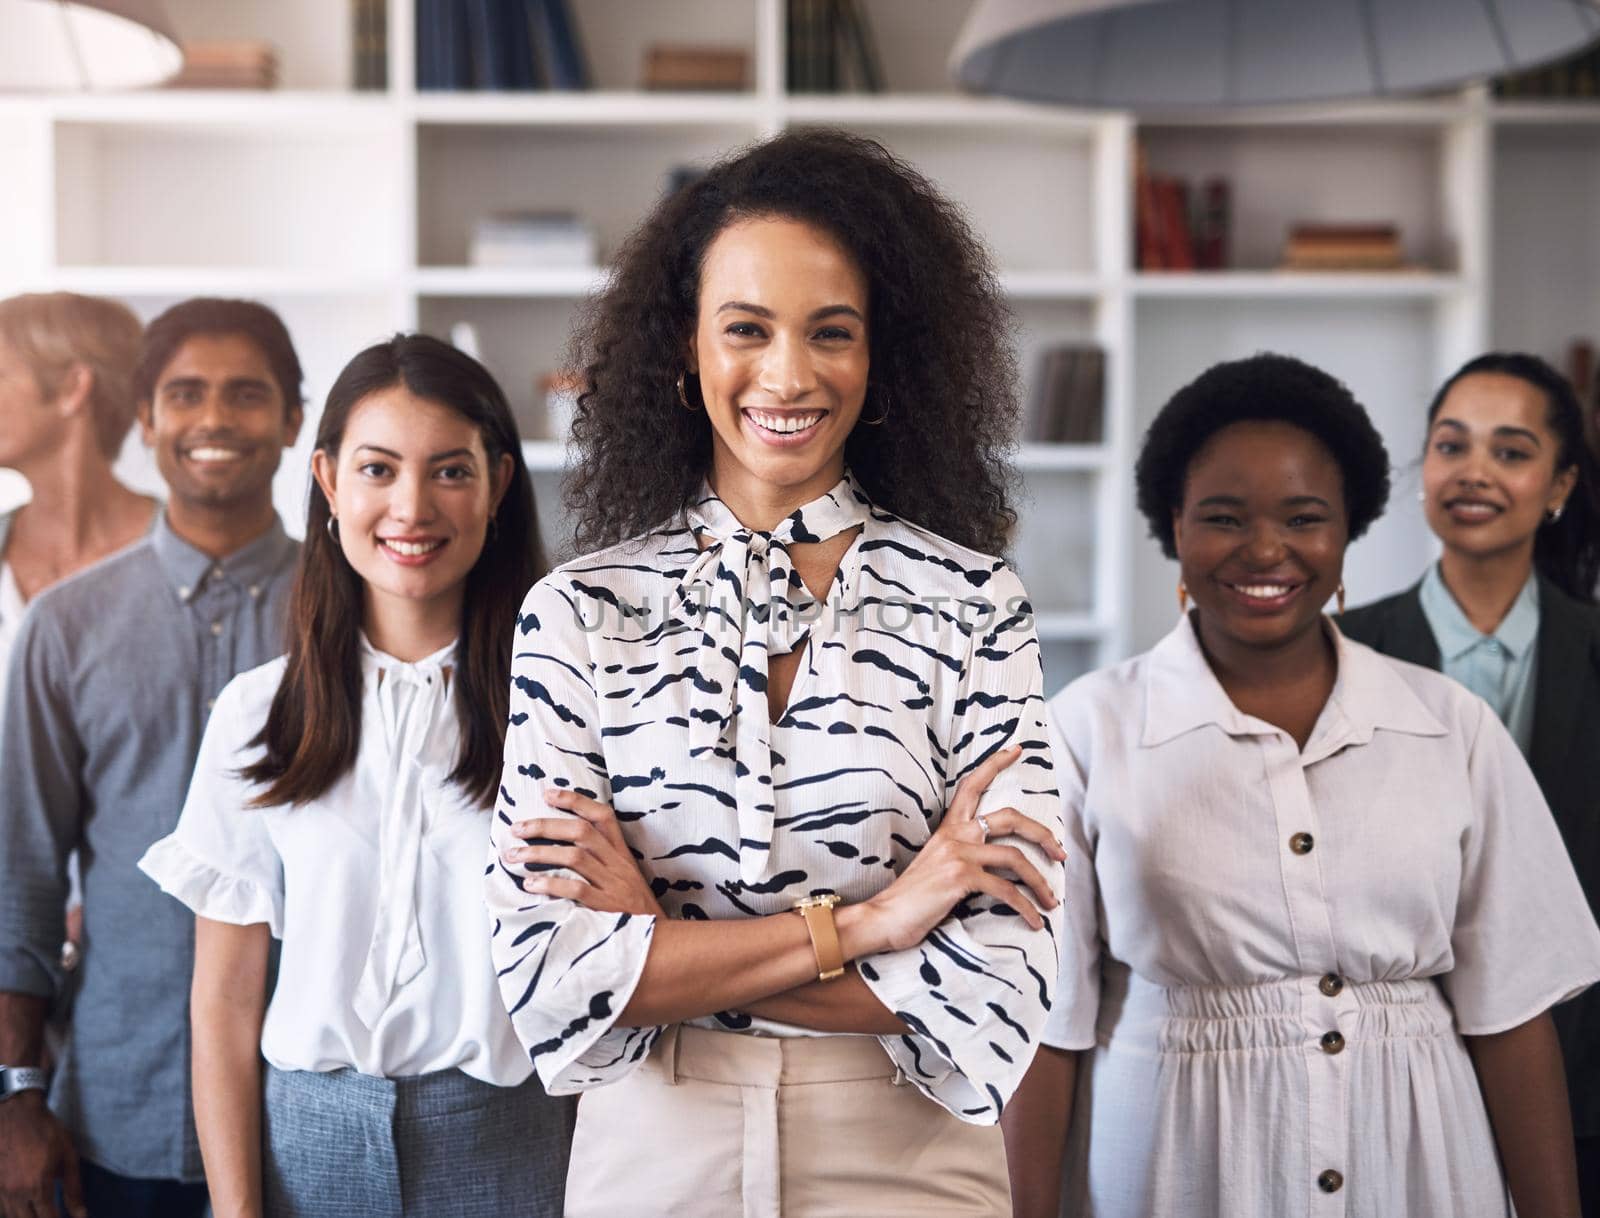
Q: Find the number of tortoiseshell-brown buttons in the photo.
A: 4